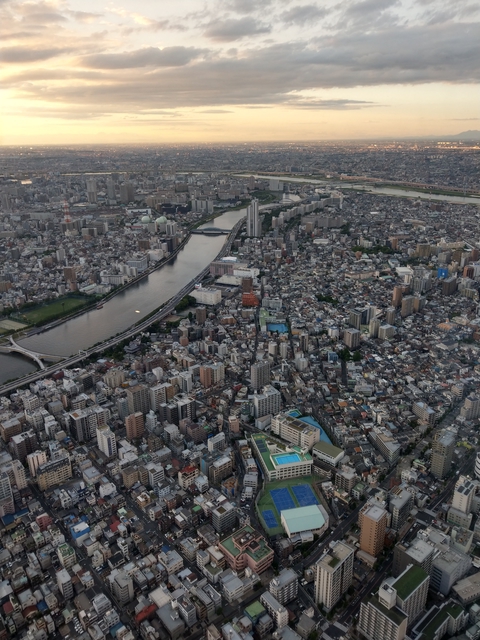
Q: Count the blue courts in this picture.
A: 3